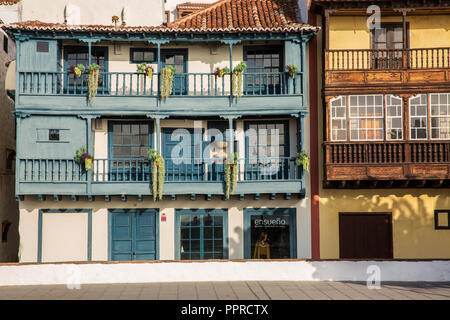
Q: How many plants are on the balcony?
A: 11